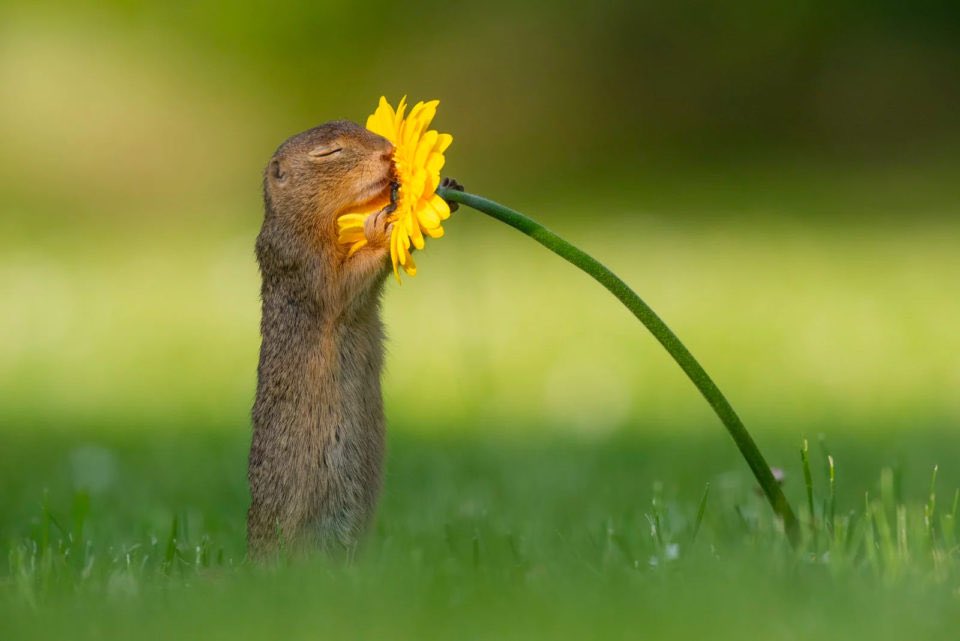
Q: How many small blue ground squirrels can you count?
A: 0